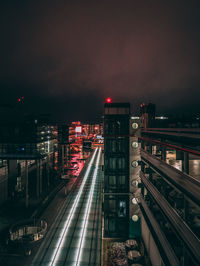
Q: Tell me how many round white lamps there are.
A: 6